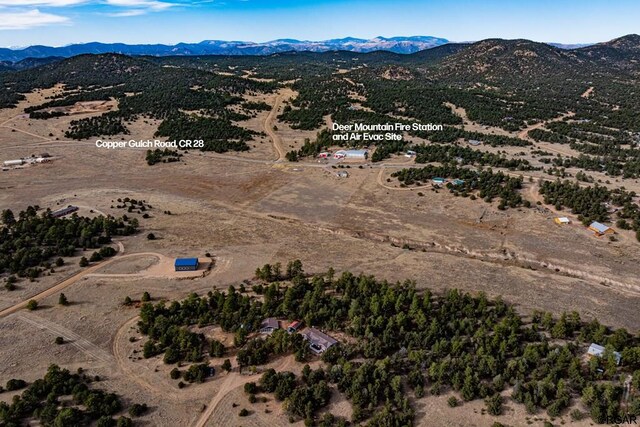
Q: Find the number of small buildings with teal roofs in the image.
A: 2